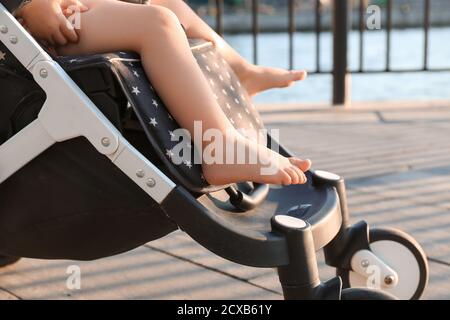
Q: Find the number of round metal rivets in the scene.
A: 8